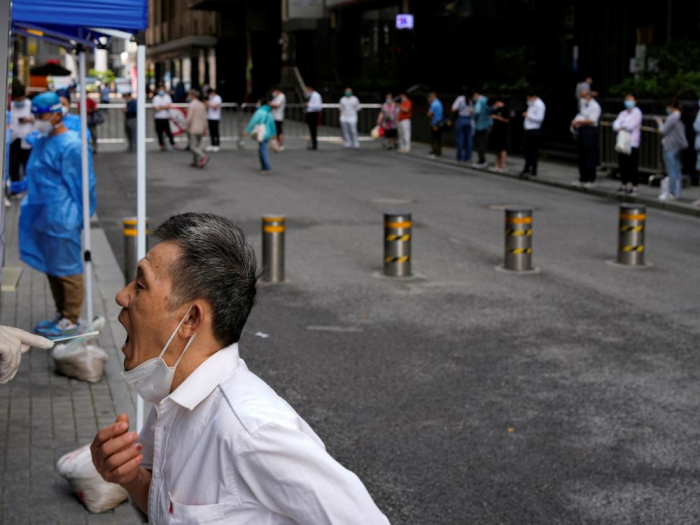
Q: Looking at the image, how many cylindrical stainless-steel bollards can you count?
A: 5